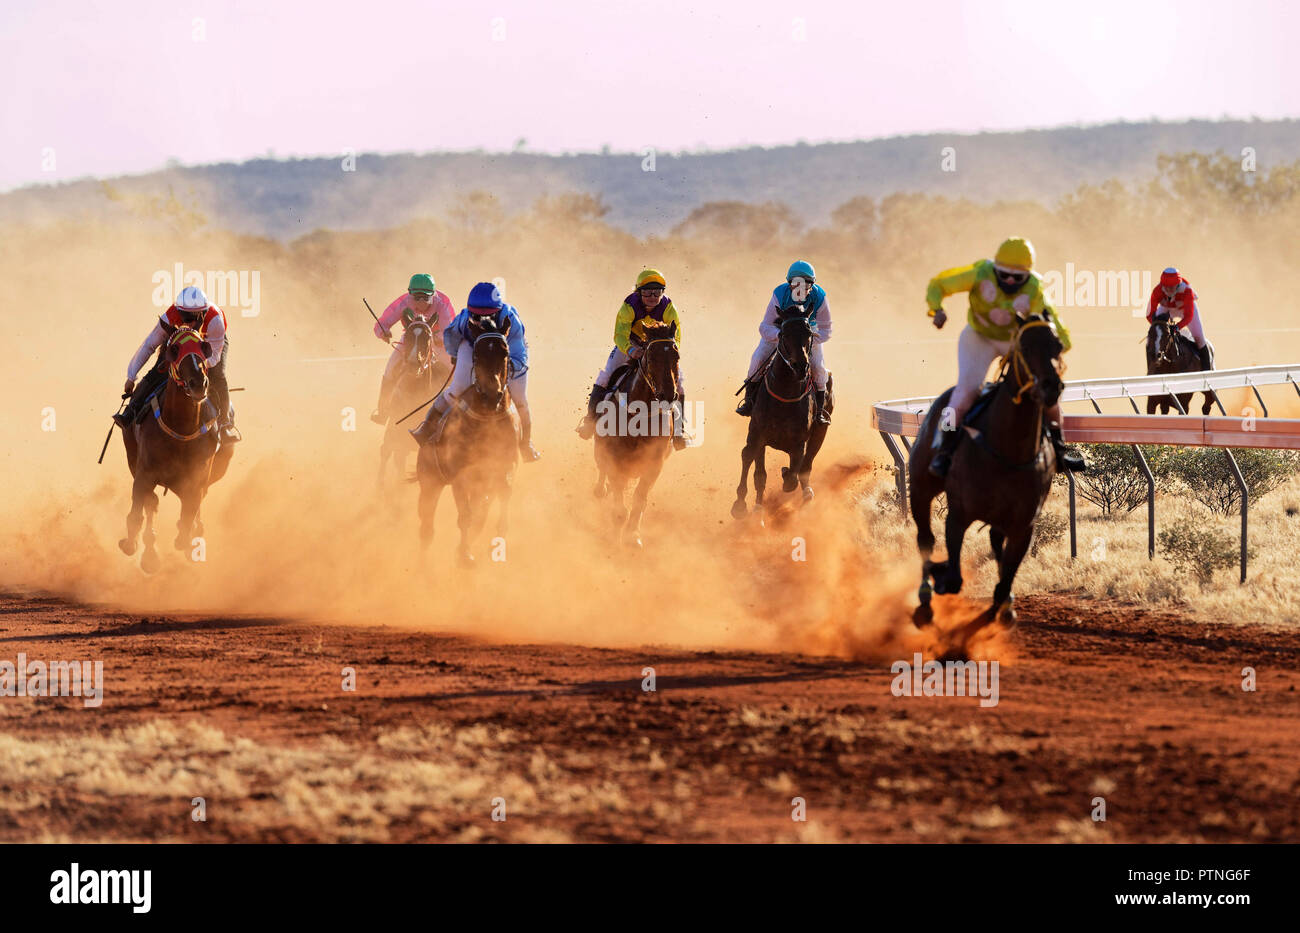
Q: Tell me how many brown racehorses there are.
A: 7